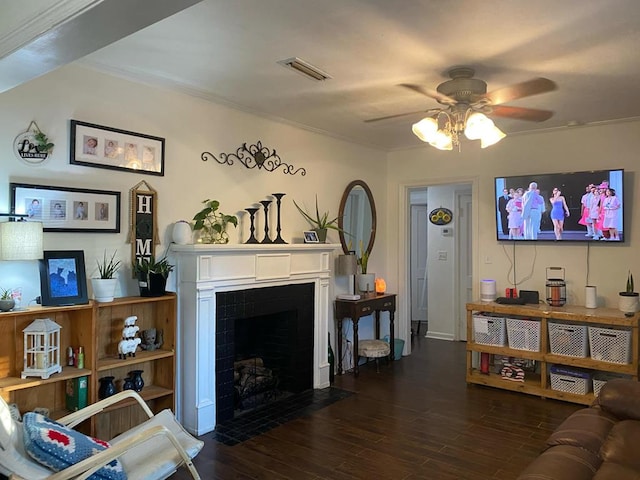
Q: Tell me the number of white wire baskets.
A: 6